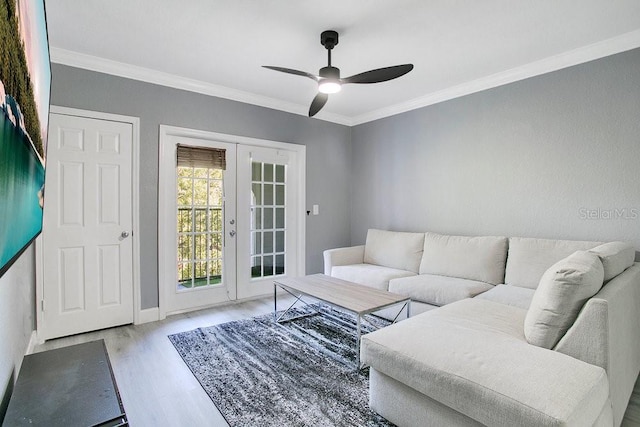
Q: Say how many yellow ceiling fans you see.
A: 0